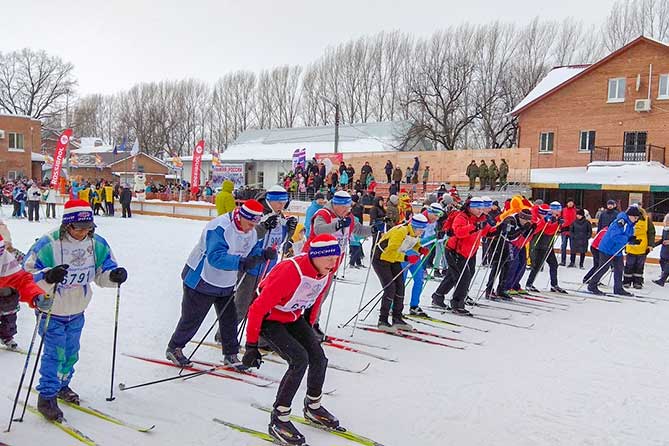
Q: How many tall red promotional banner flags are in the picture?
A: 2